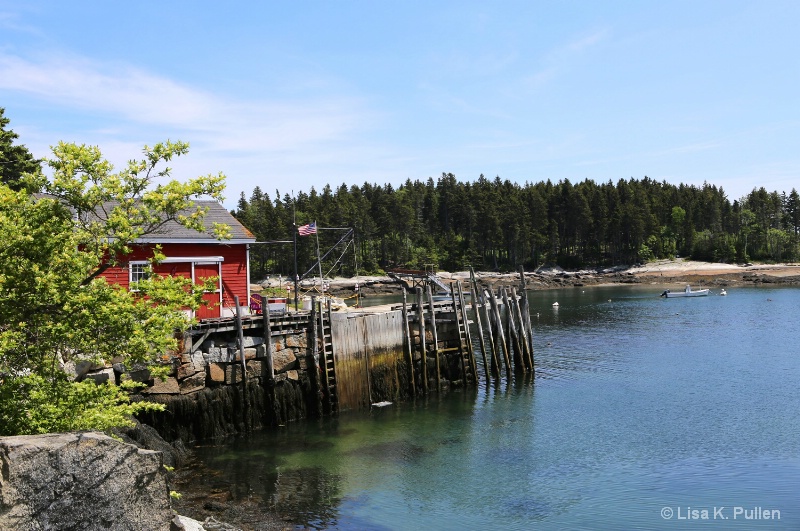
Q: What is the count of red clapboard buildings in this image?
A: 1